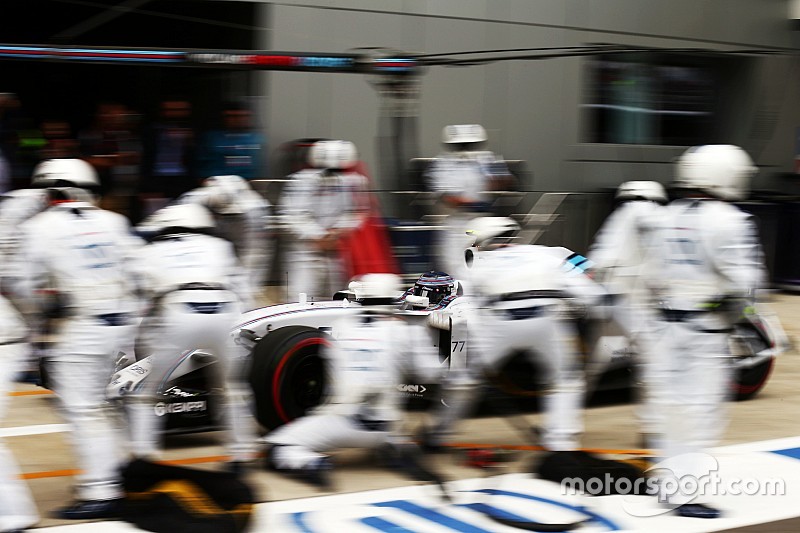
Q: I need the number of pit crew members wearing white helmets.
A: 9